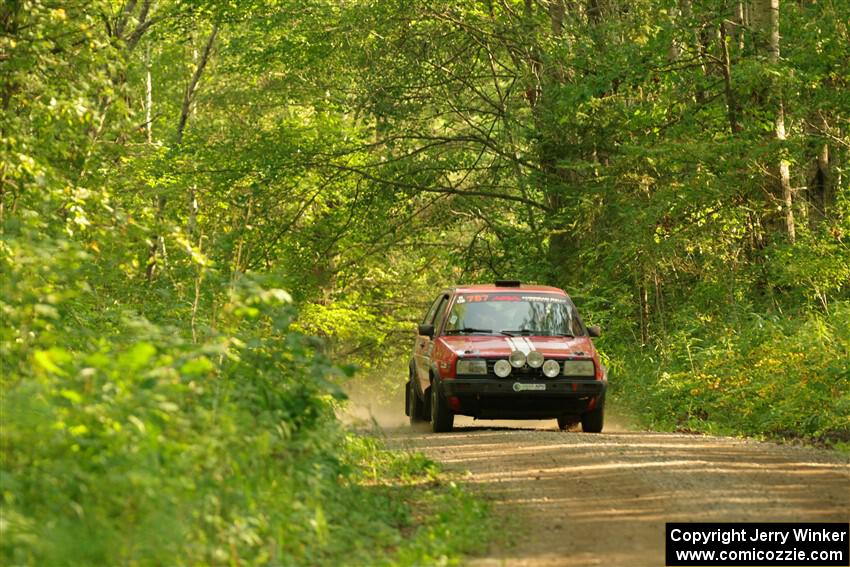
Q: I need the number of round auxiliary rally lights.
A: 4